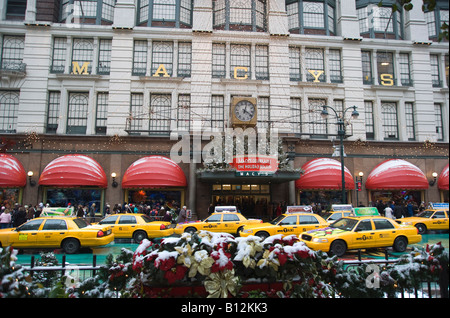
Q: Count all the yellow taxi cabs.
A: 7